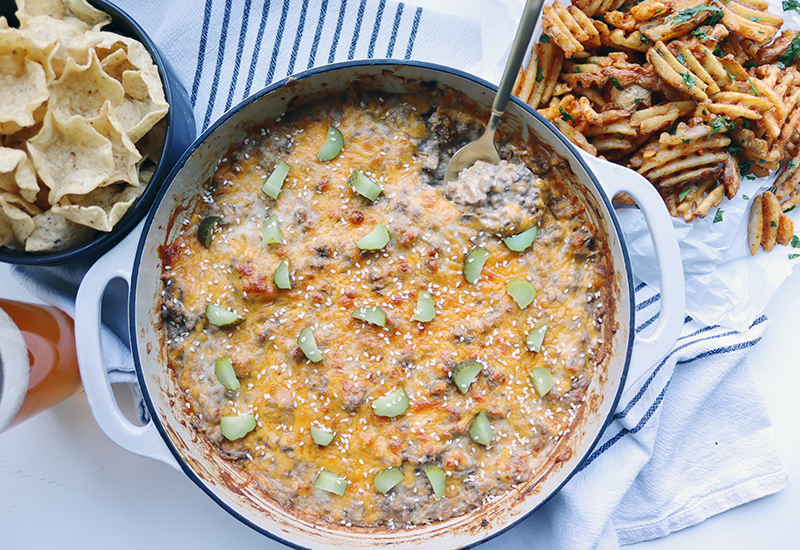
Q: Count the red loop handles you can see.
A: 0